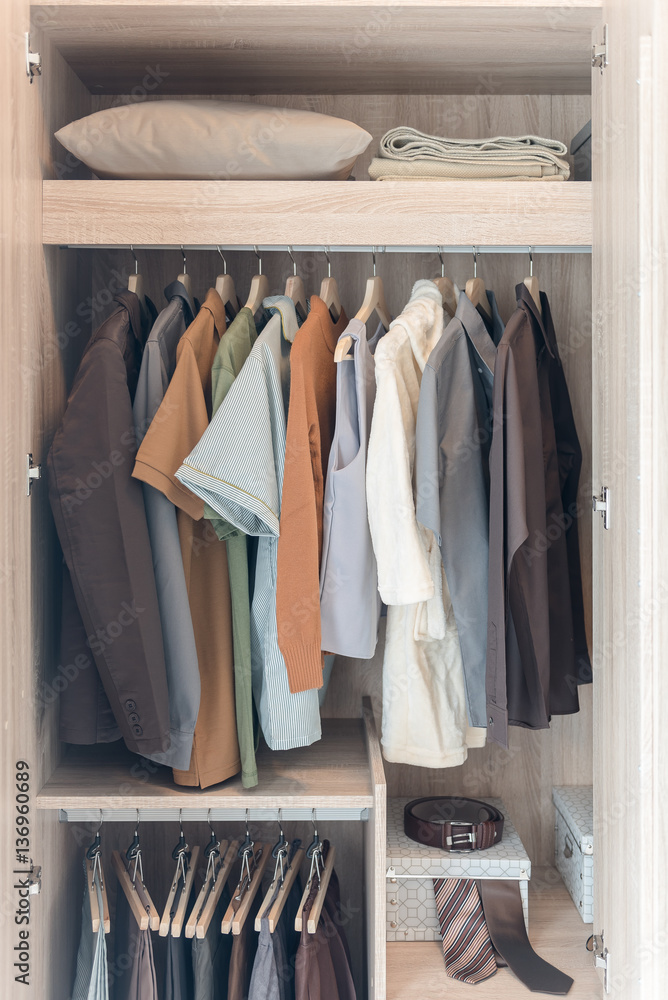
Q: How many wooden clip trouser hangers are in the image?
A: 7